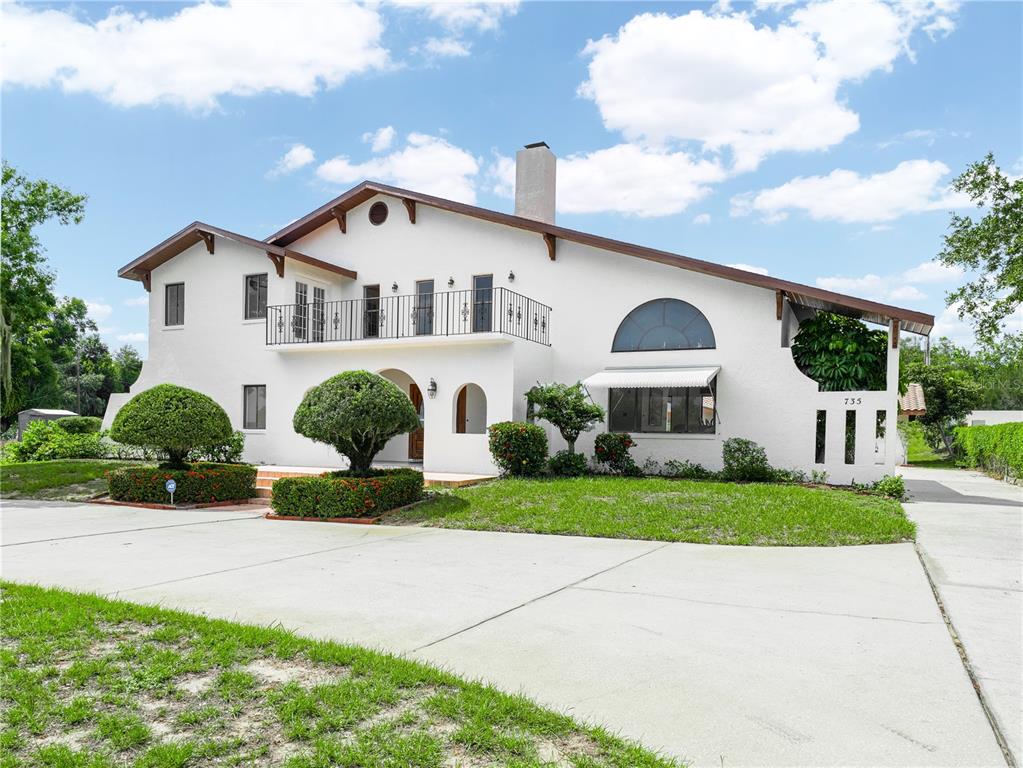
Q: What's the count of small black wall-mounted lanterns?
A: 4